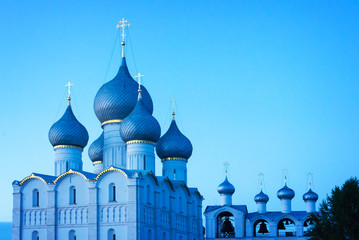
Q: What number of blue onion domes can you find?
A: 9